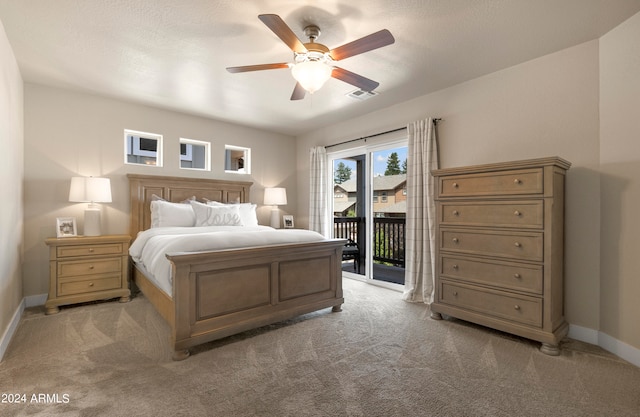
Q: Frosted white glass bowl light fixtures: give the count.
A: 1